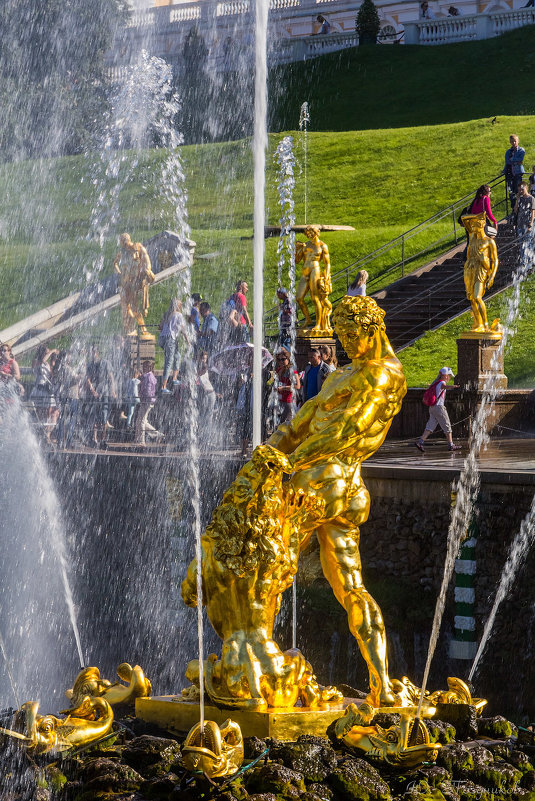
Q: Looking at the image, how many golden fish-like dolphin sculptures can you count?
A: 5